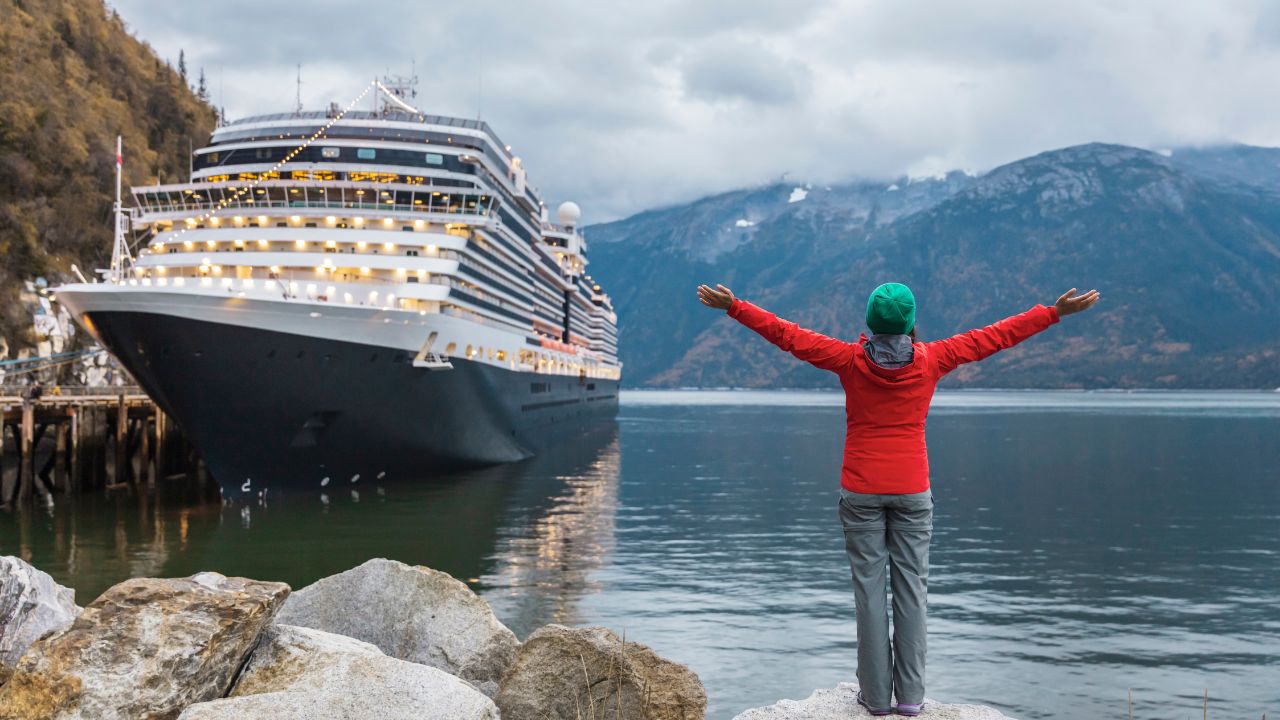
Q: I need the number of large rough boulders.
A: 6